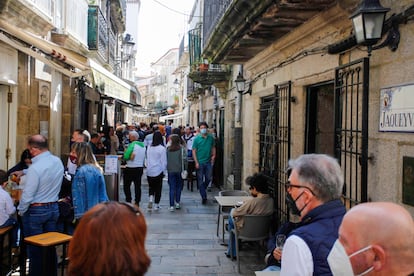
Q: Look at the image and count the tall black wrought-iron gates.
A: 2